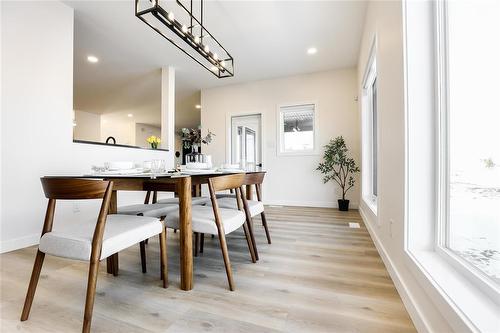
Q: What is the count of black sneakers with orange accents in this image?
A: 0